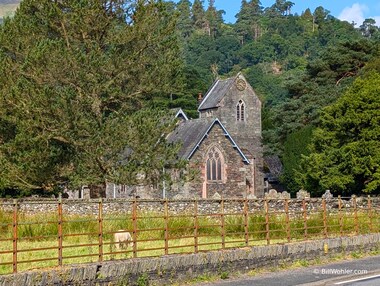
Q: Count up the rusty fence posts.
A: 15